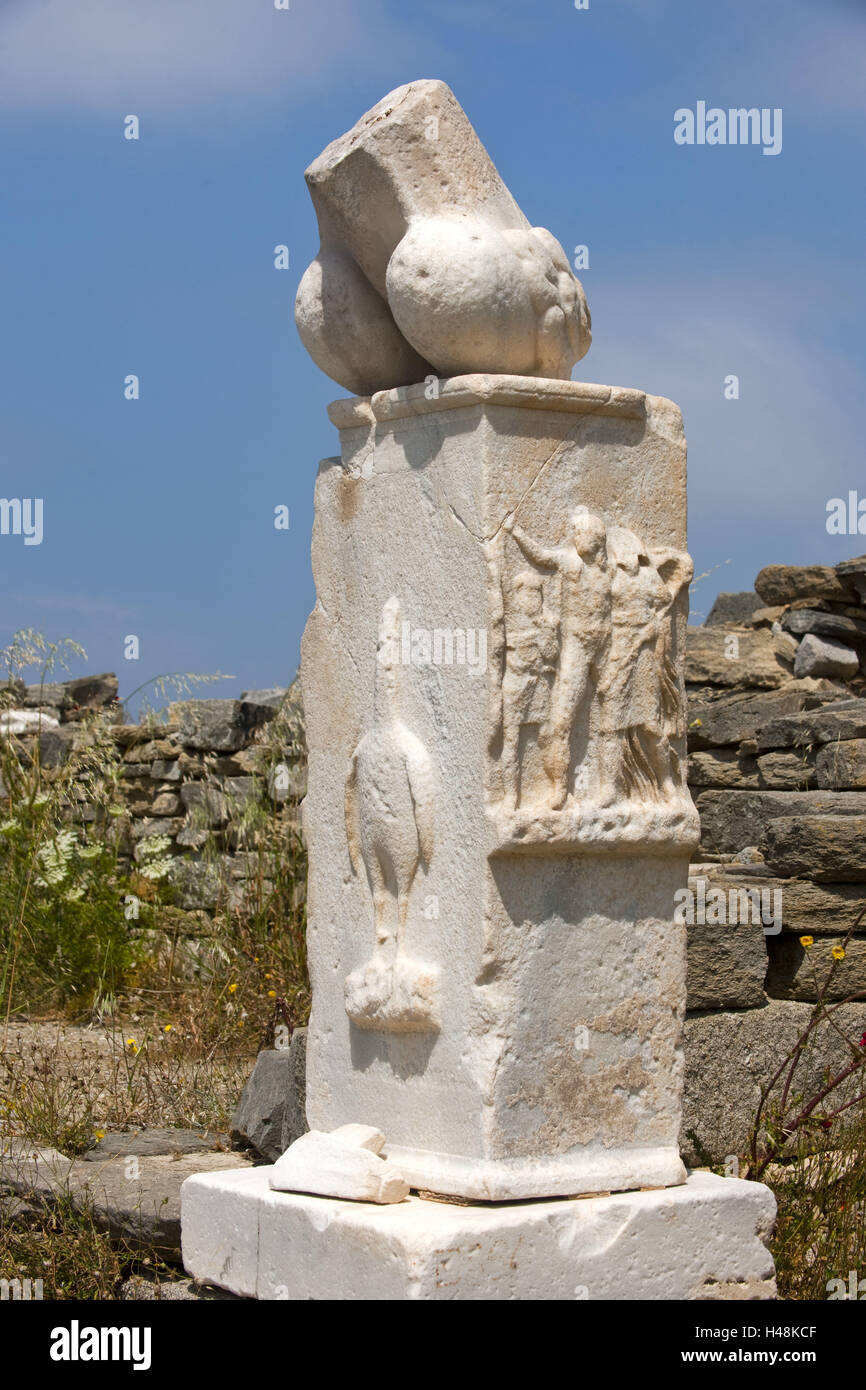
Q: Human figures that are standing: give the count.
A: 3